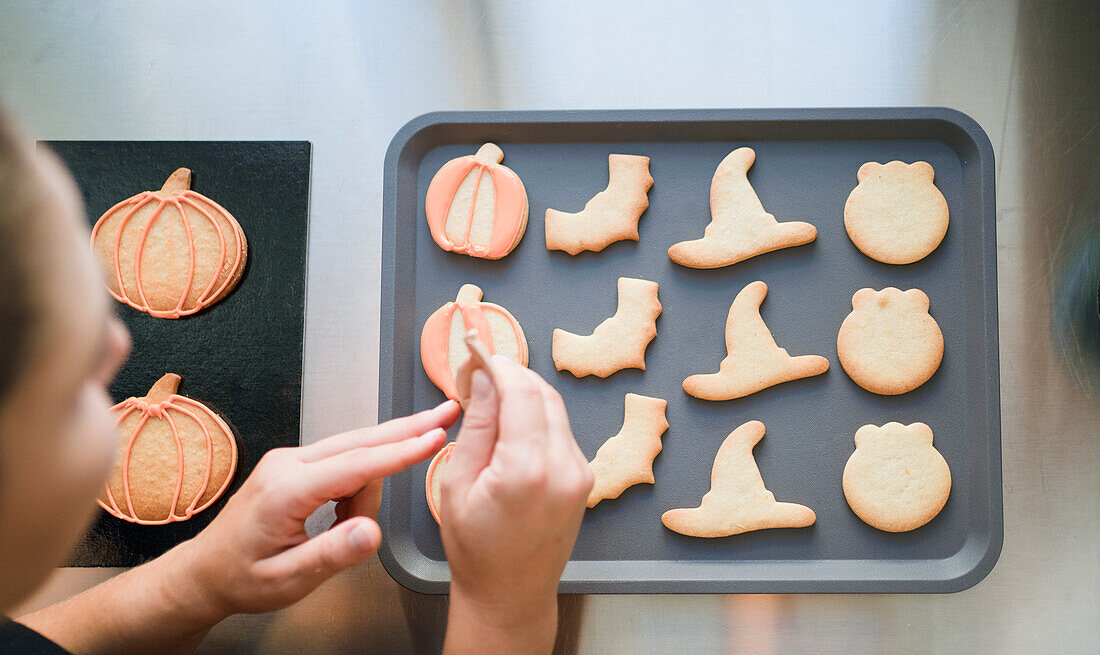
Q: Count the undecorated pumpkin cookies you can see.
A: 0